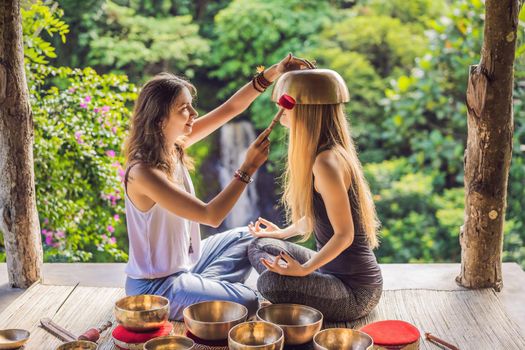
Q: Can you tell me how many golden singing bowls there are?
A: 9